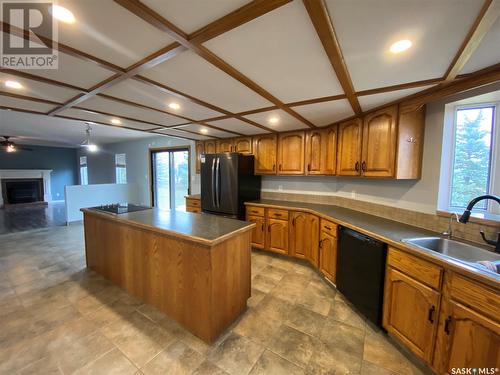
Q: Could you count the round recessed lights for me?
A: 7